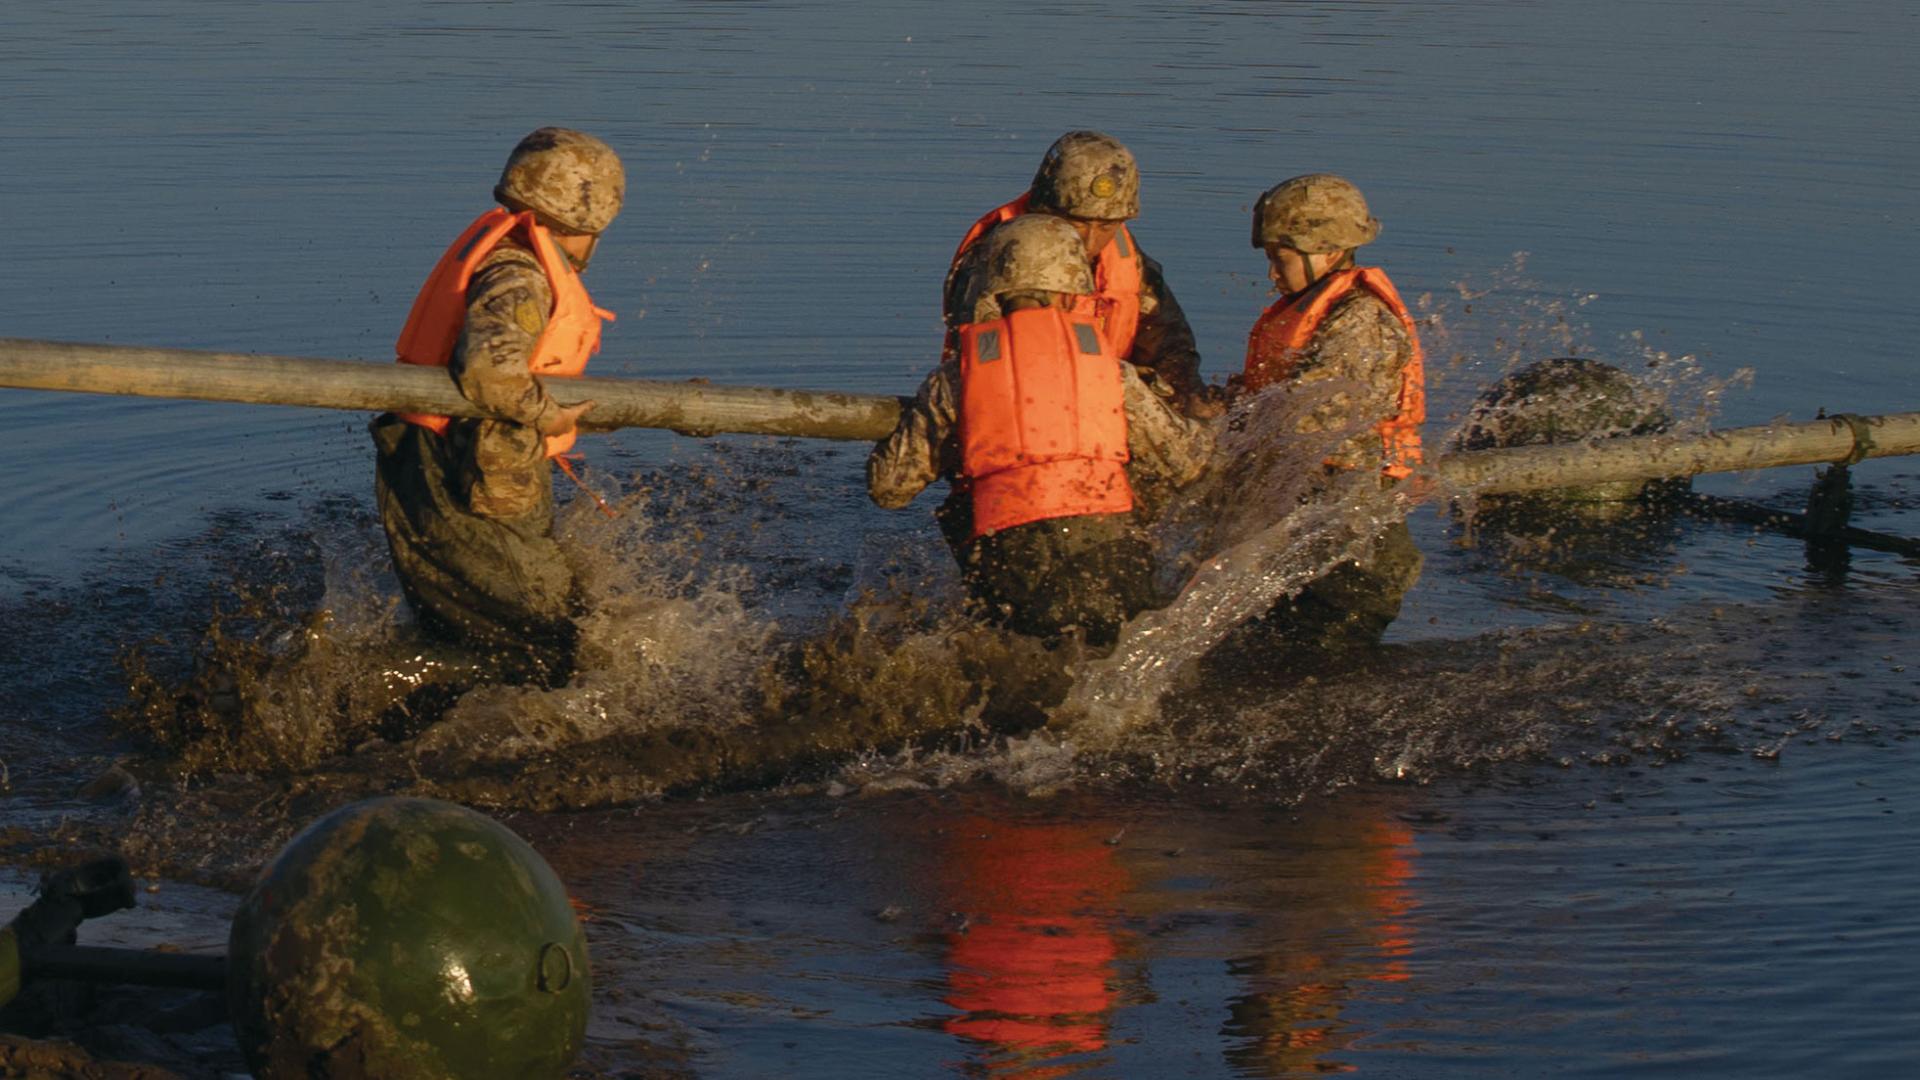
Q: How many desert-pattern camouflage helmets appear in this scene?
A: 4